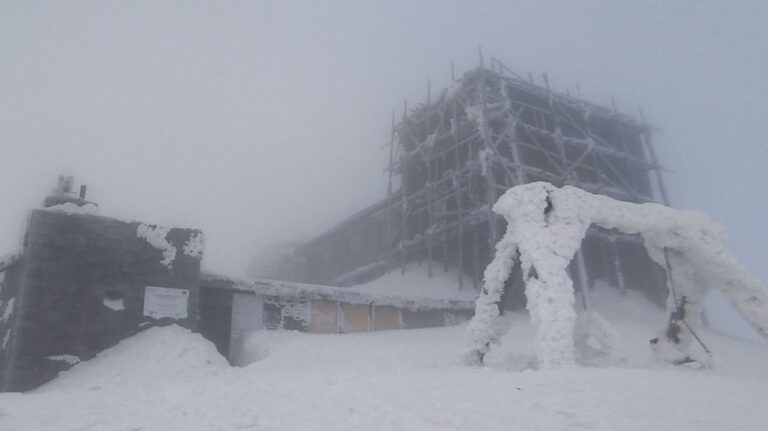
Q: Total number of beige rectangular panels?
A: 3